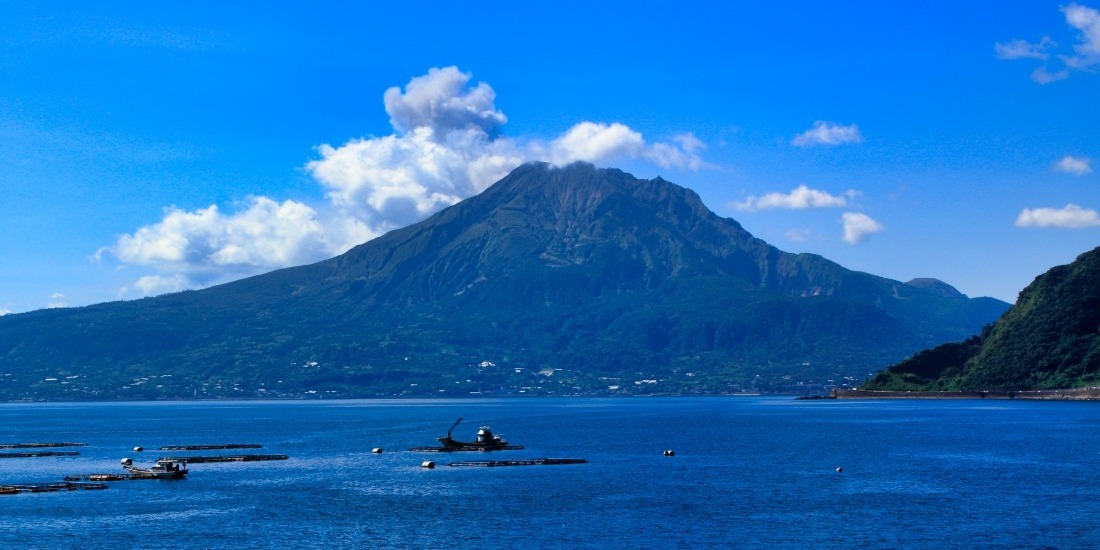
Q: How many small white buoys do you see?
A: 6